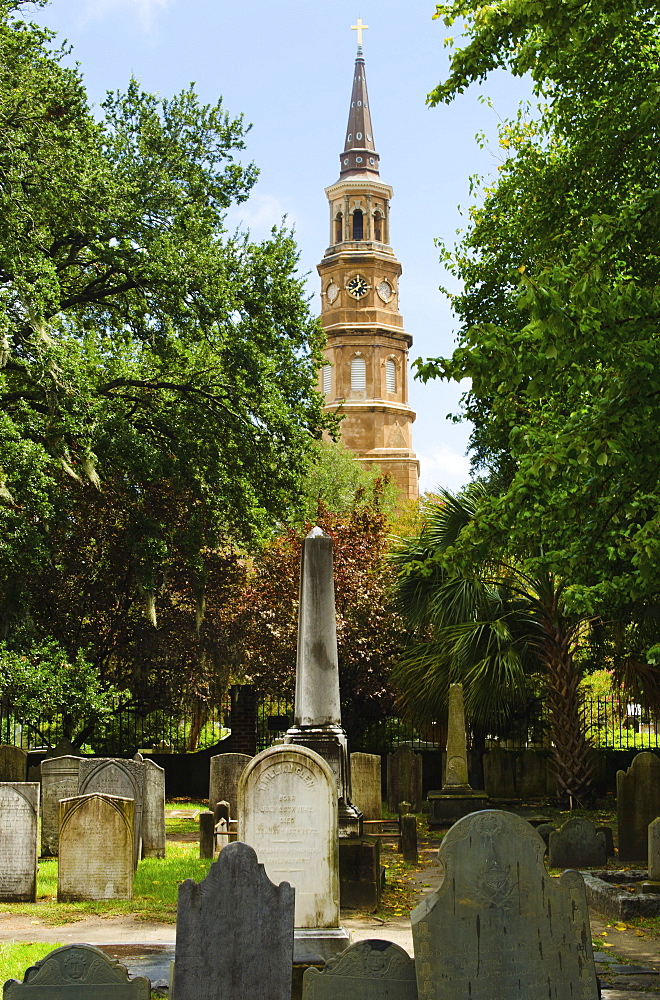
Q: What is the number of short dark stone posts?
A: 4